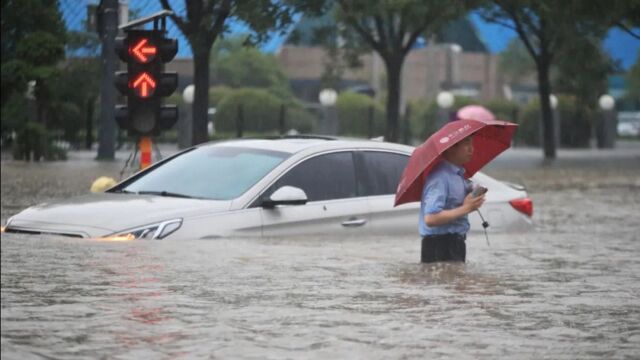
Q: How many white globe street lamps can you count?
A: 5